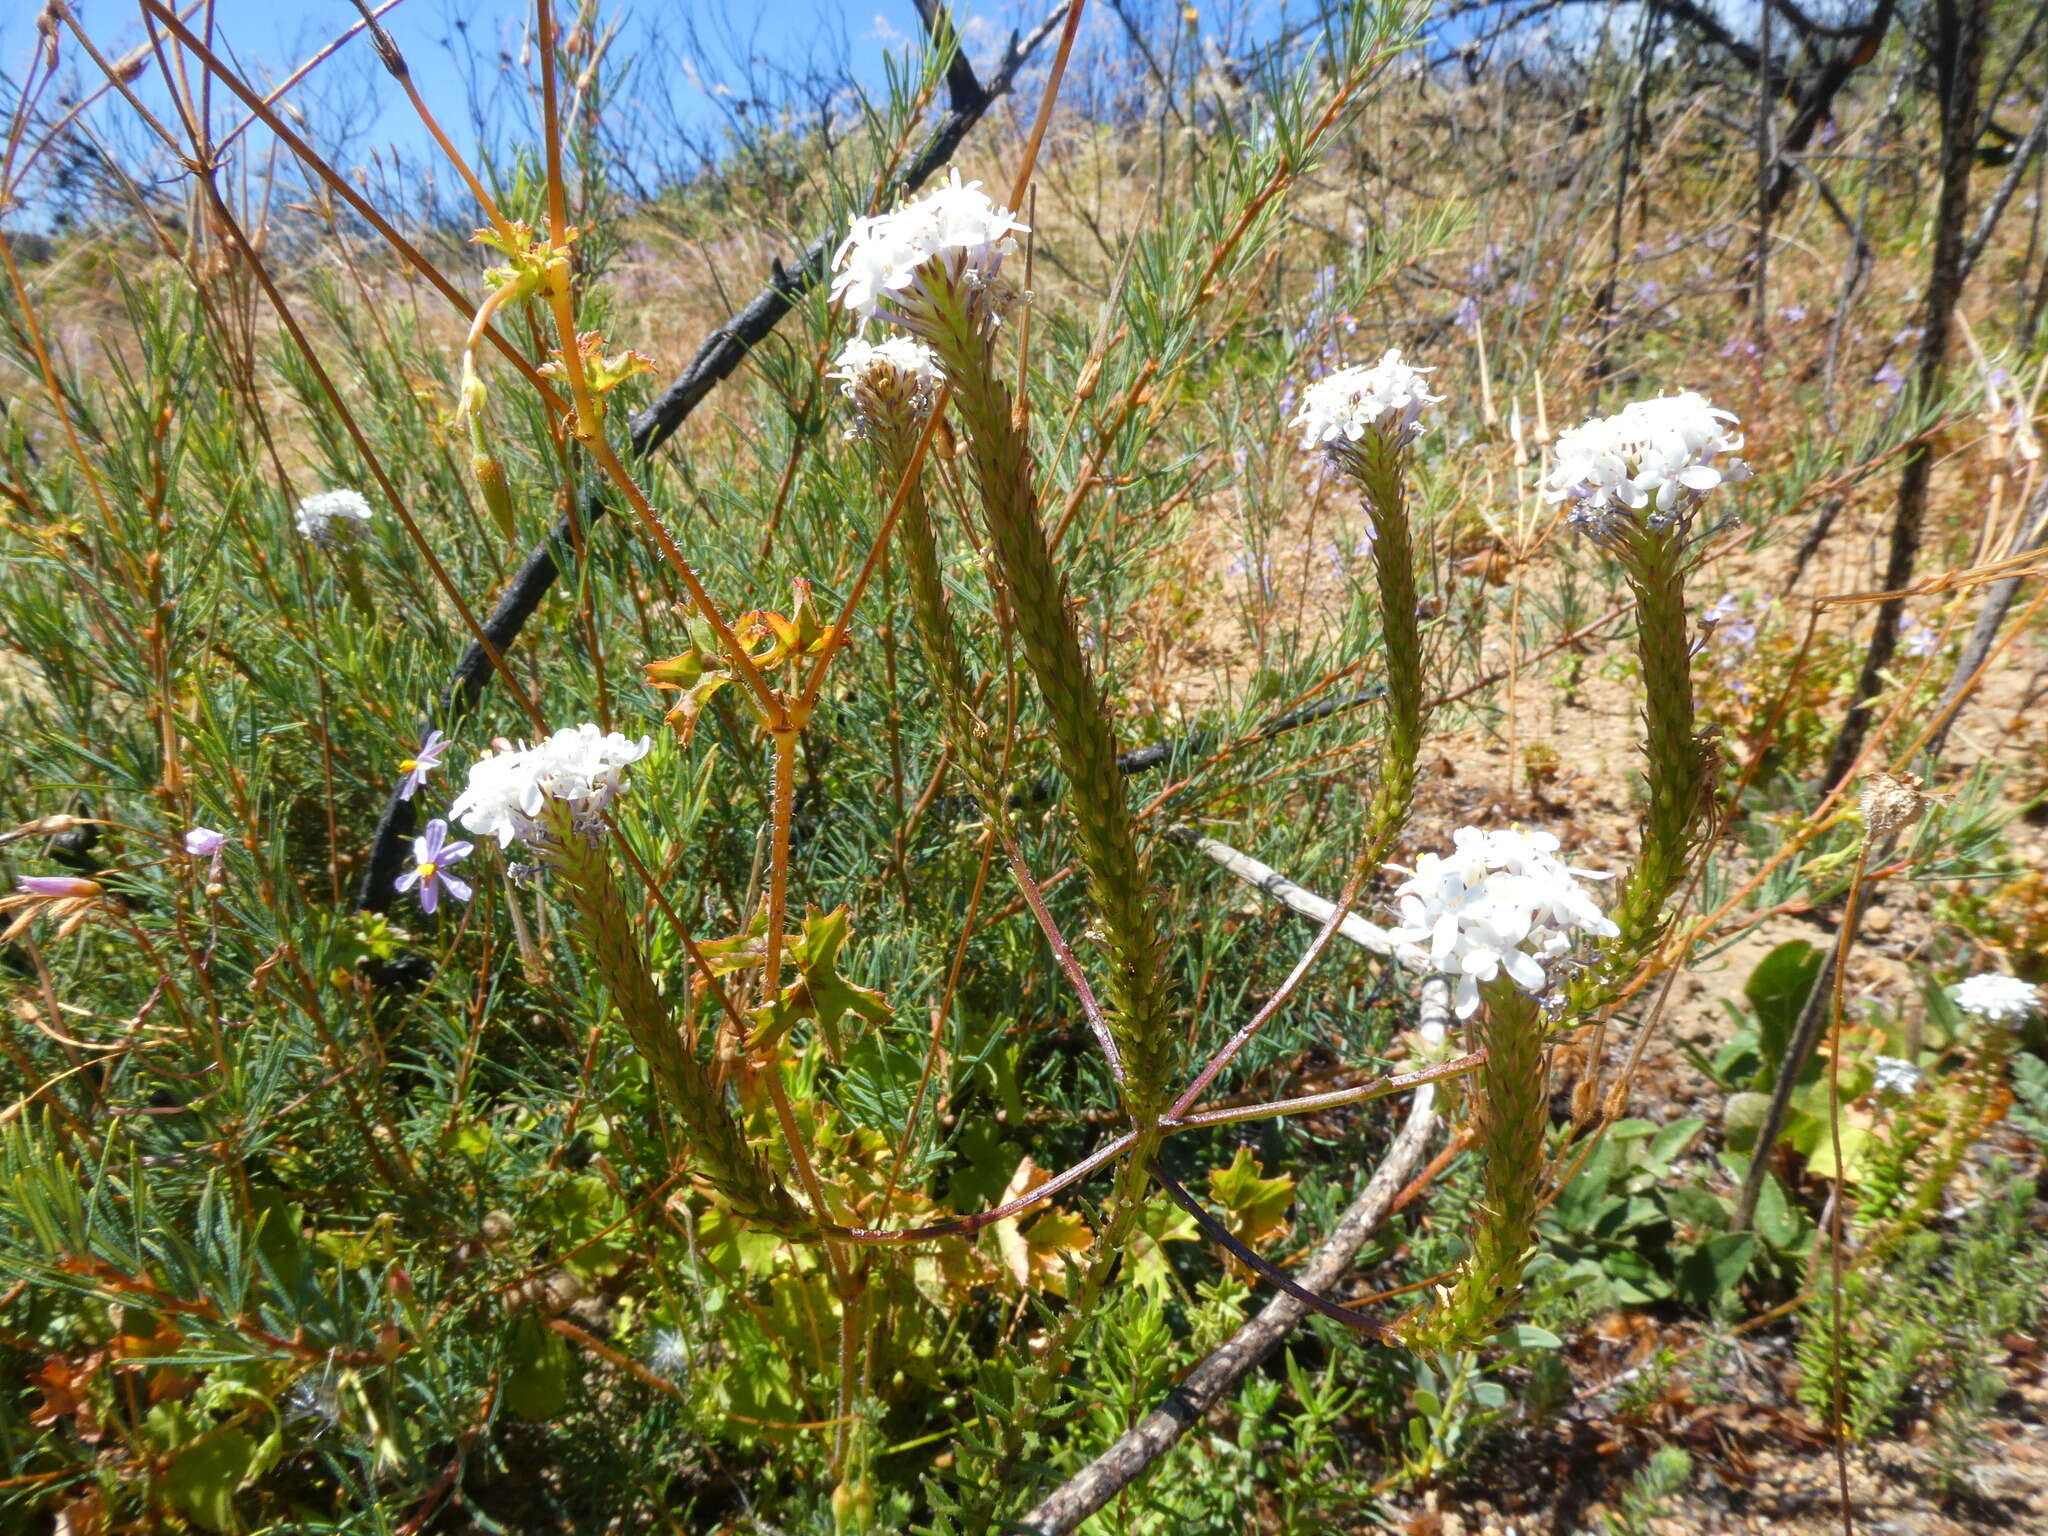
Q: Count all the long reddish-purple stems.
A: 5